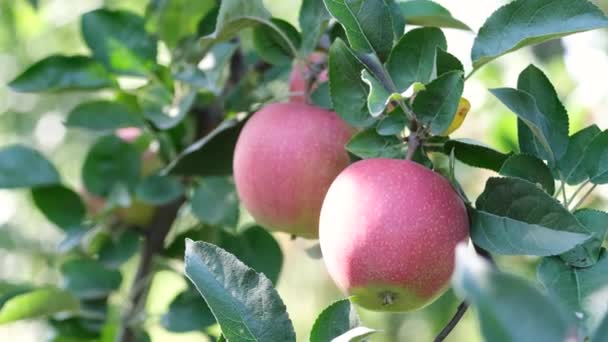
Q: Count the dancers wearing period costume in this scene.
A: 0